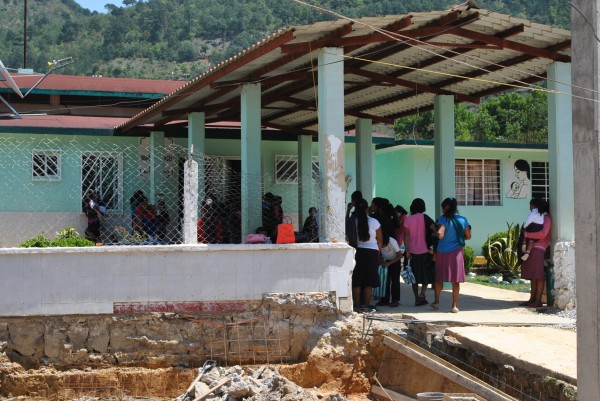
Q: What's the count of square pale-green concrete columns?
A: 8